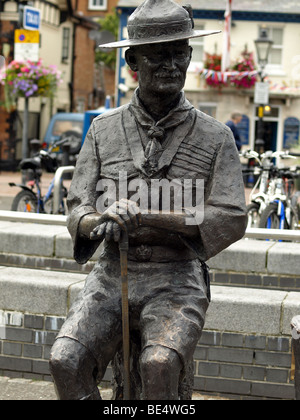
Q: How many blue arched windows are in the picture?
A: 2